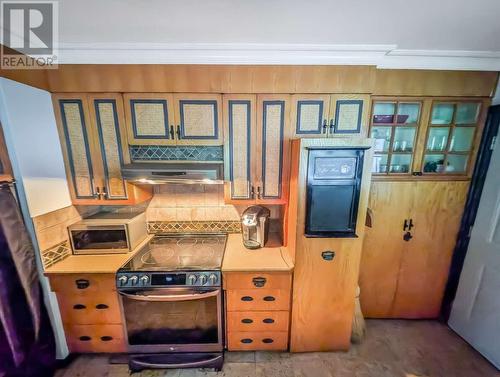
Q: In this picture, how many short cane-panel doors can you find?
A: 4